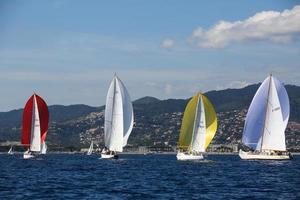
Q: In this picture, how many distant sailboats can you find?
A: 3